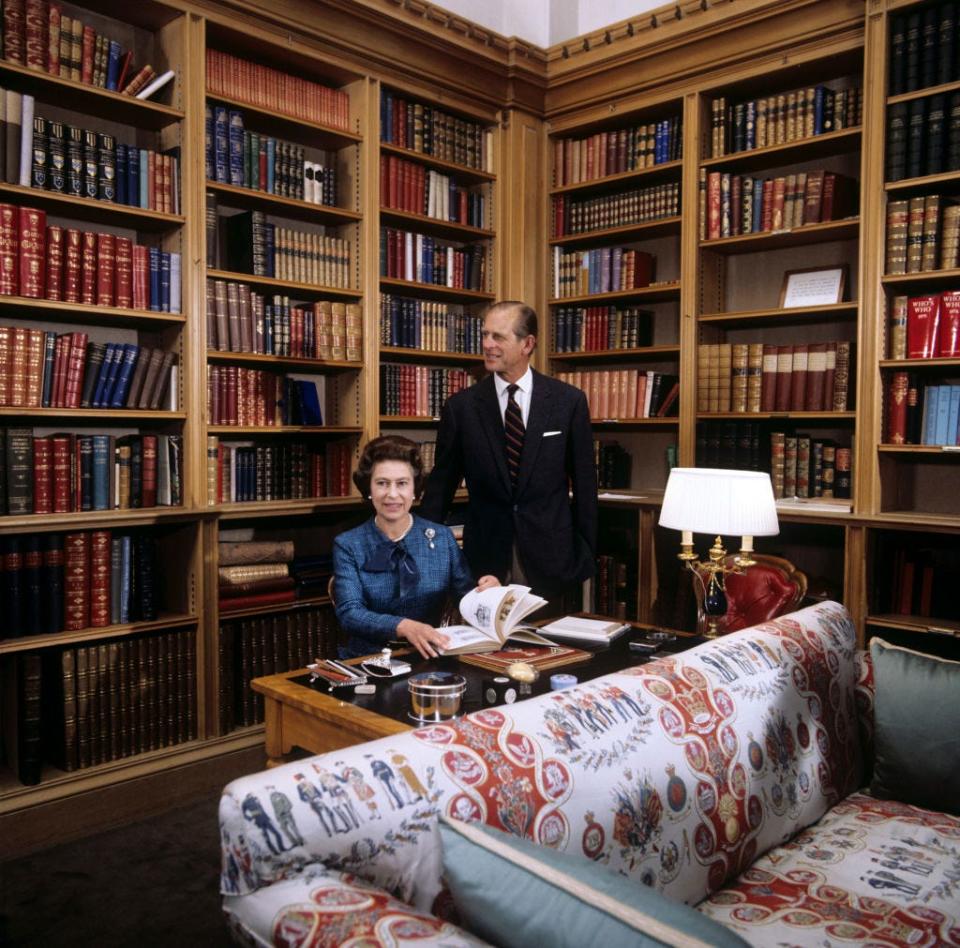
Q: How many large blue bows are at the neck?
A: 1